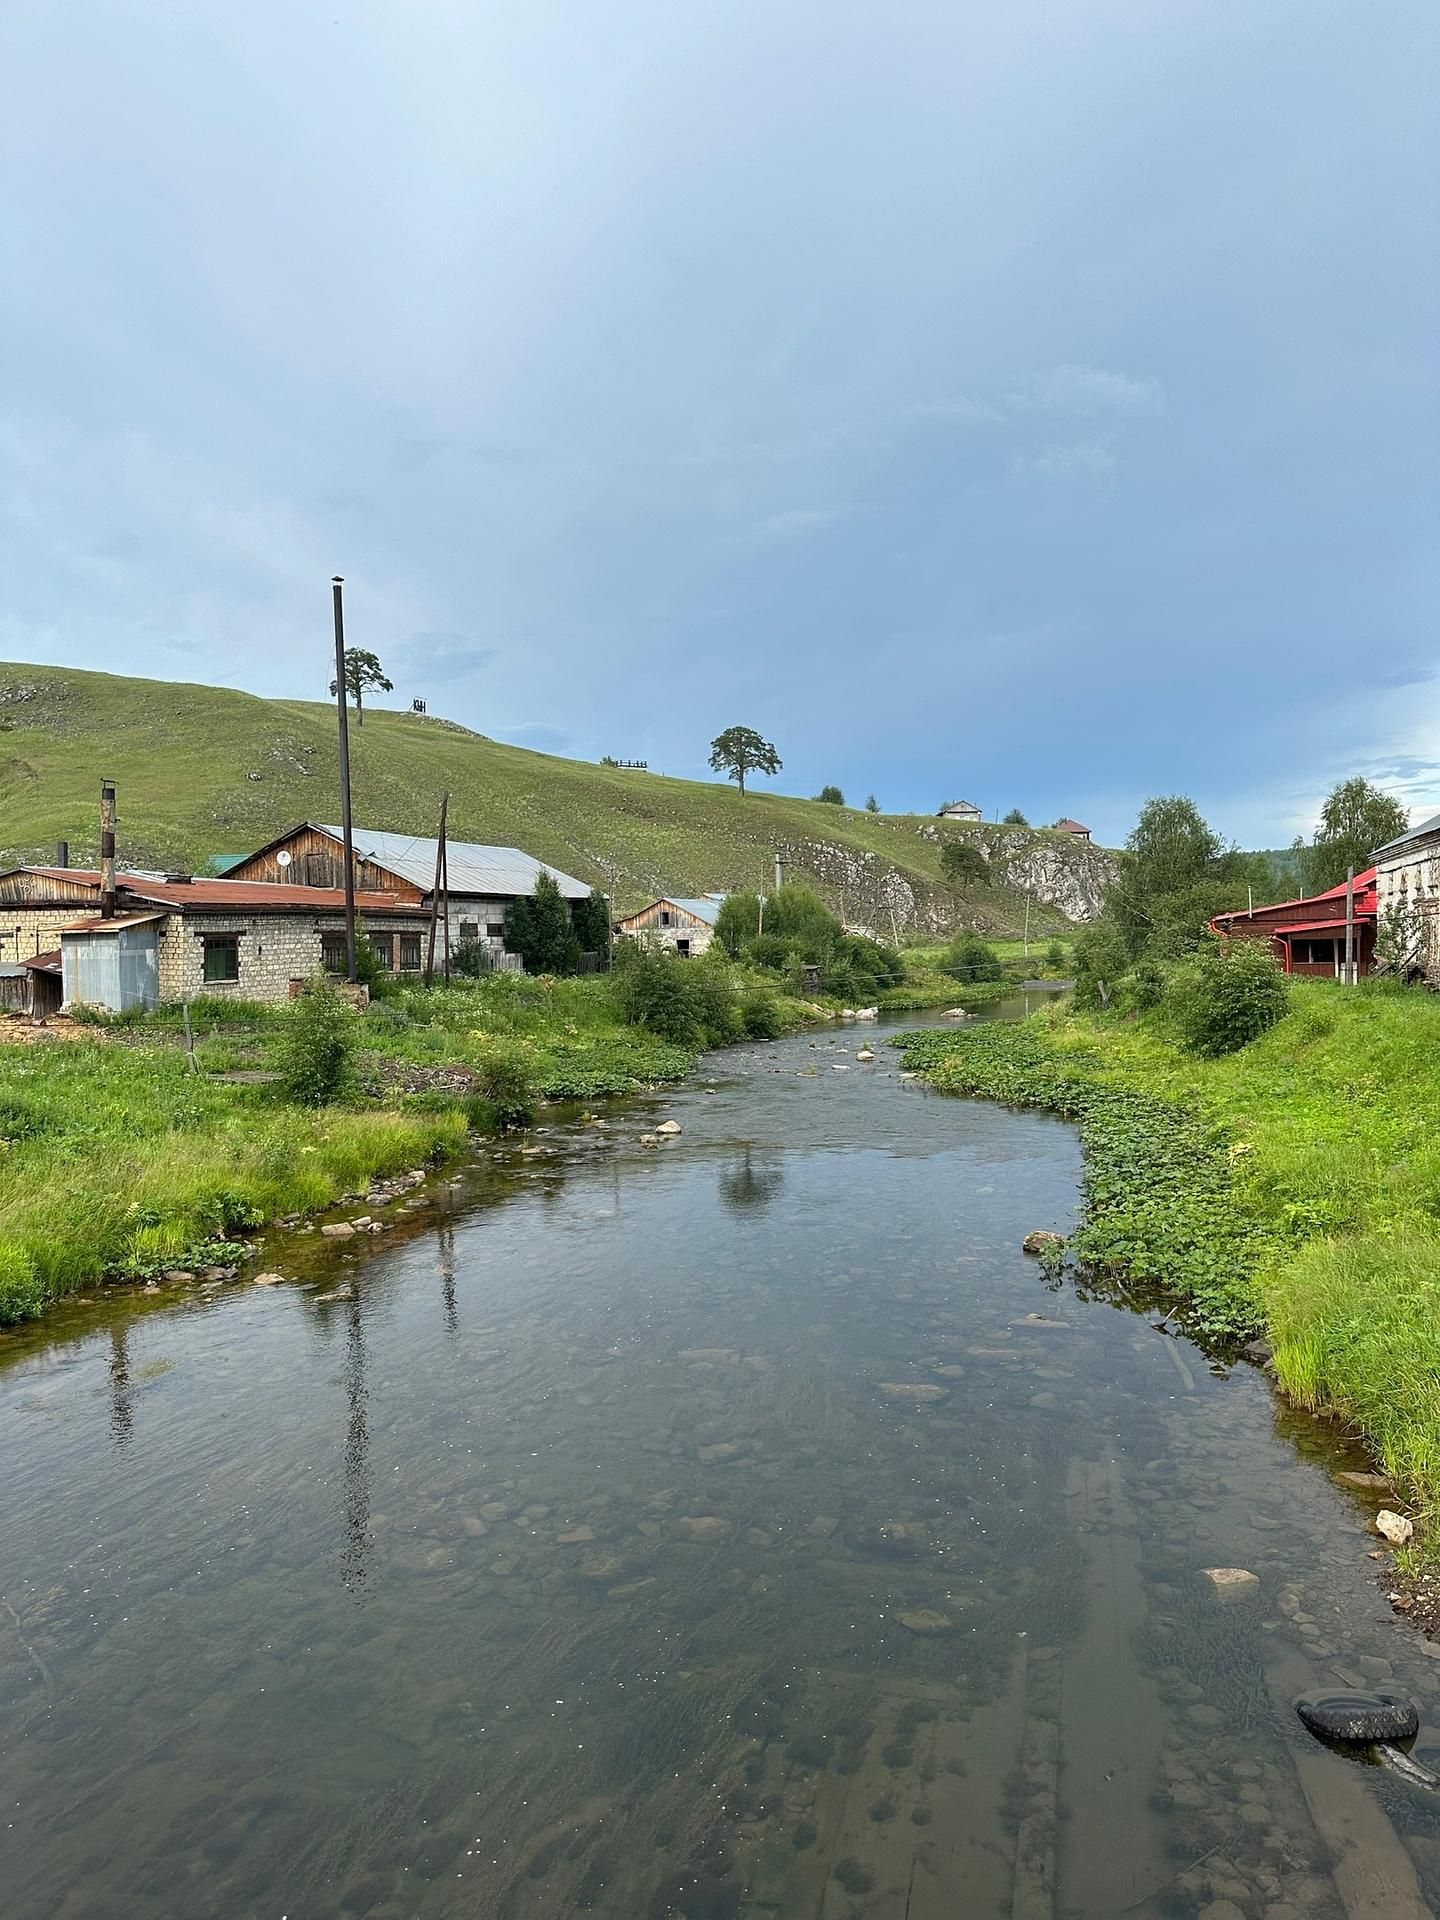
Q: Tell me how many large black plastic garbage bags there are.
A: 0